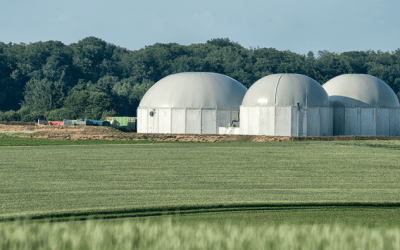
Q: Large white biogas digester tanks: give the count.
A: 3